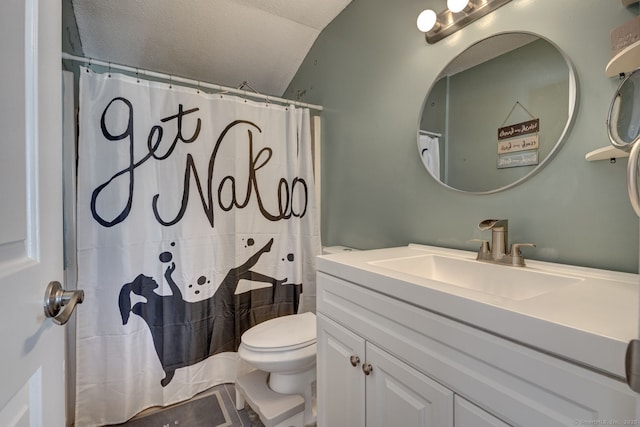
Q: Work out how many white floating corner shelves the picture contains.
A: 2